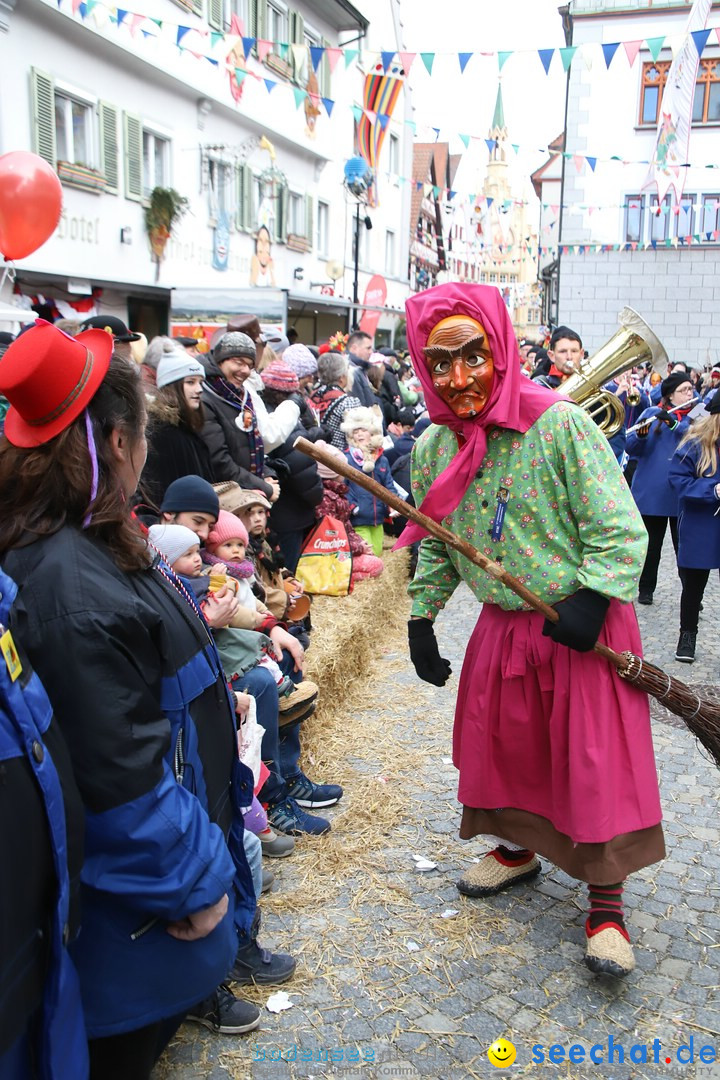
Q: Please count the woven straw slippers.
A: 2